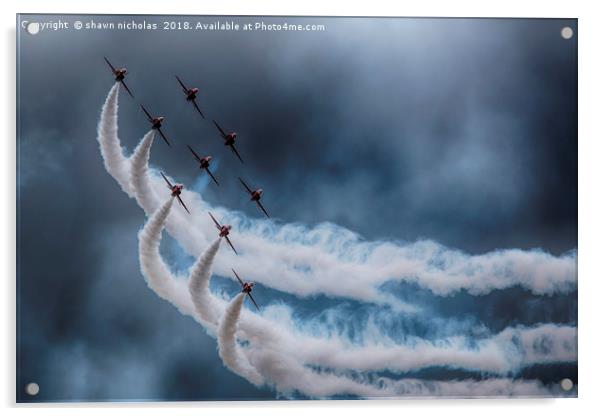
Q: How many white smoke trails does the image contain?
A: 5